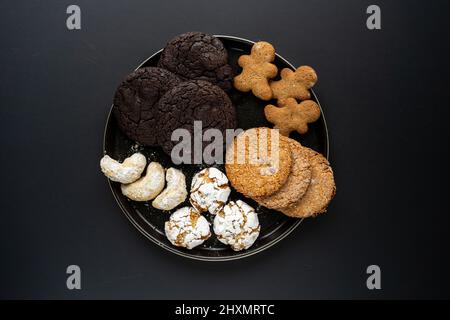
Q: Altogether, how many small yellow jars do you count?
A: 0